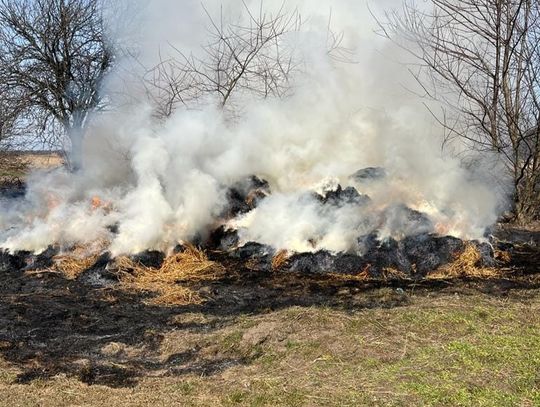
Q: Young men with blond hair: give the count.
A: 0